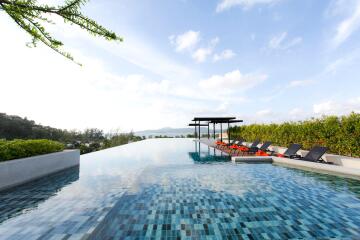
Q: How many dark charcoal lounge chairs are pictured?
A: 6